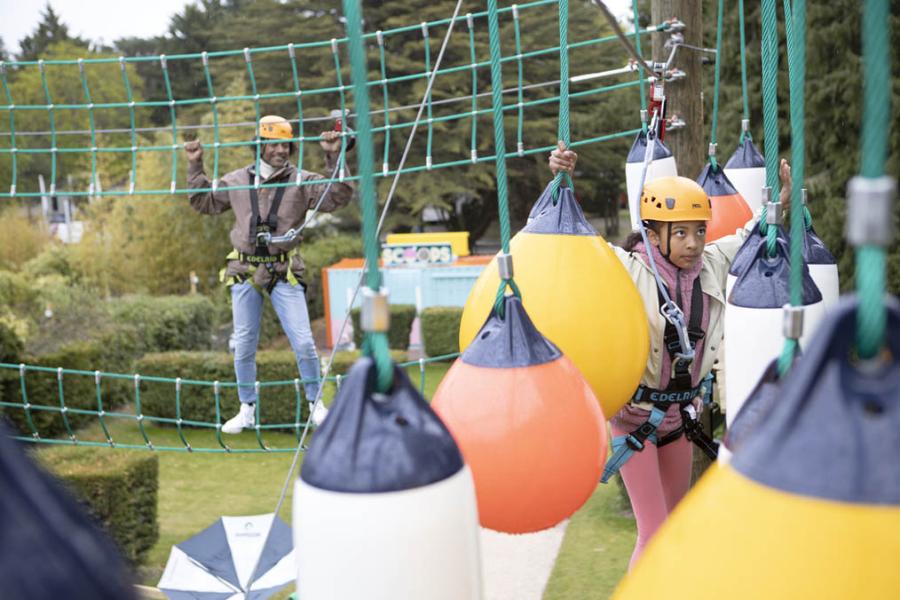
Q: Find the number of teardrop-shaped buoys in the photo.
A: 4